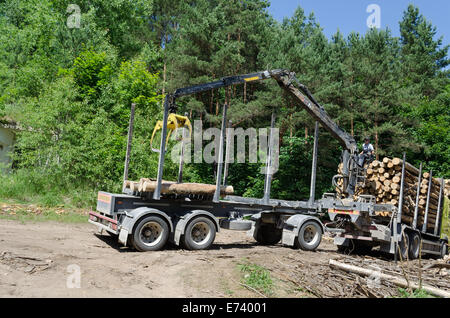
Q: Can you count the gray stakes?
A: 11